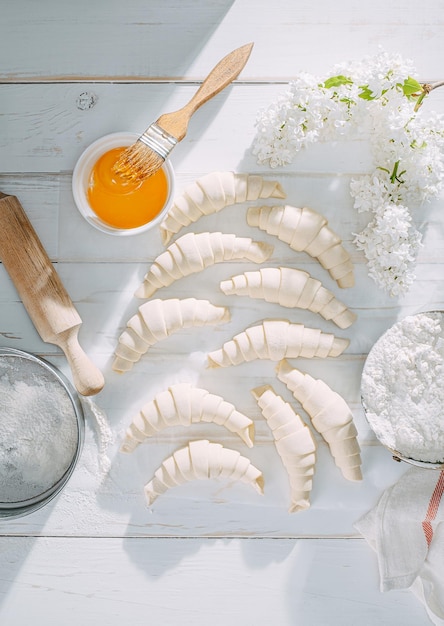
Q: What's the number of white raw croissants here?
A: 10